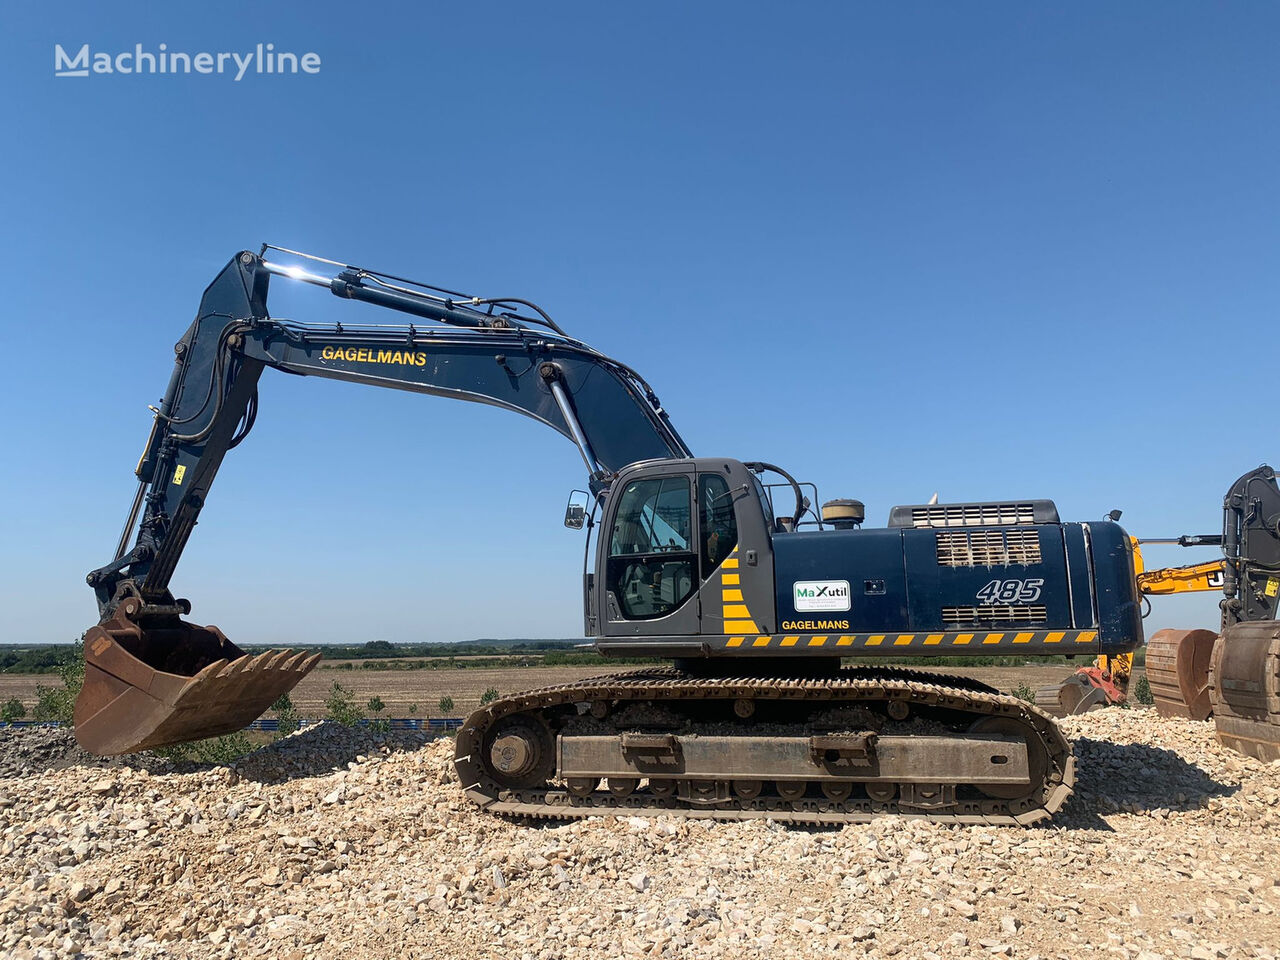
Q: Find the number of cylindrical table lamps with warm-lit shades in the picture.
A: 0